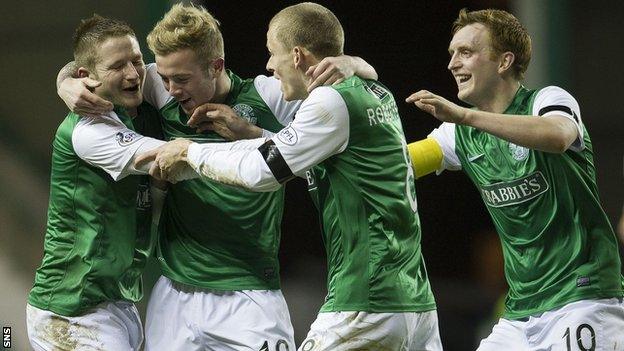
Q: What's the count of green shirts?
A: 4